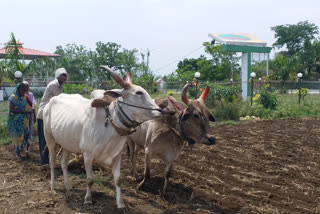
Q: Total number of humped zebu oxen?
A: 2